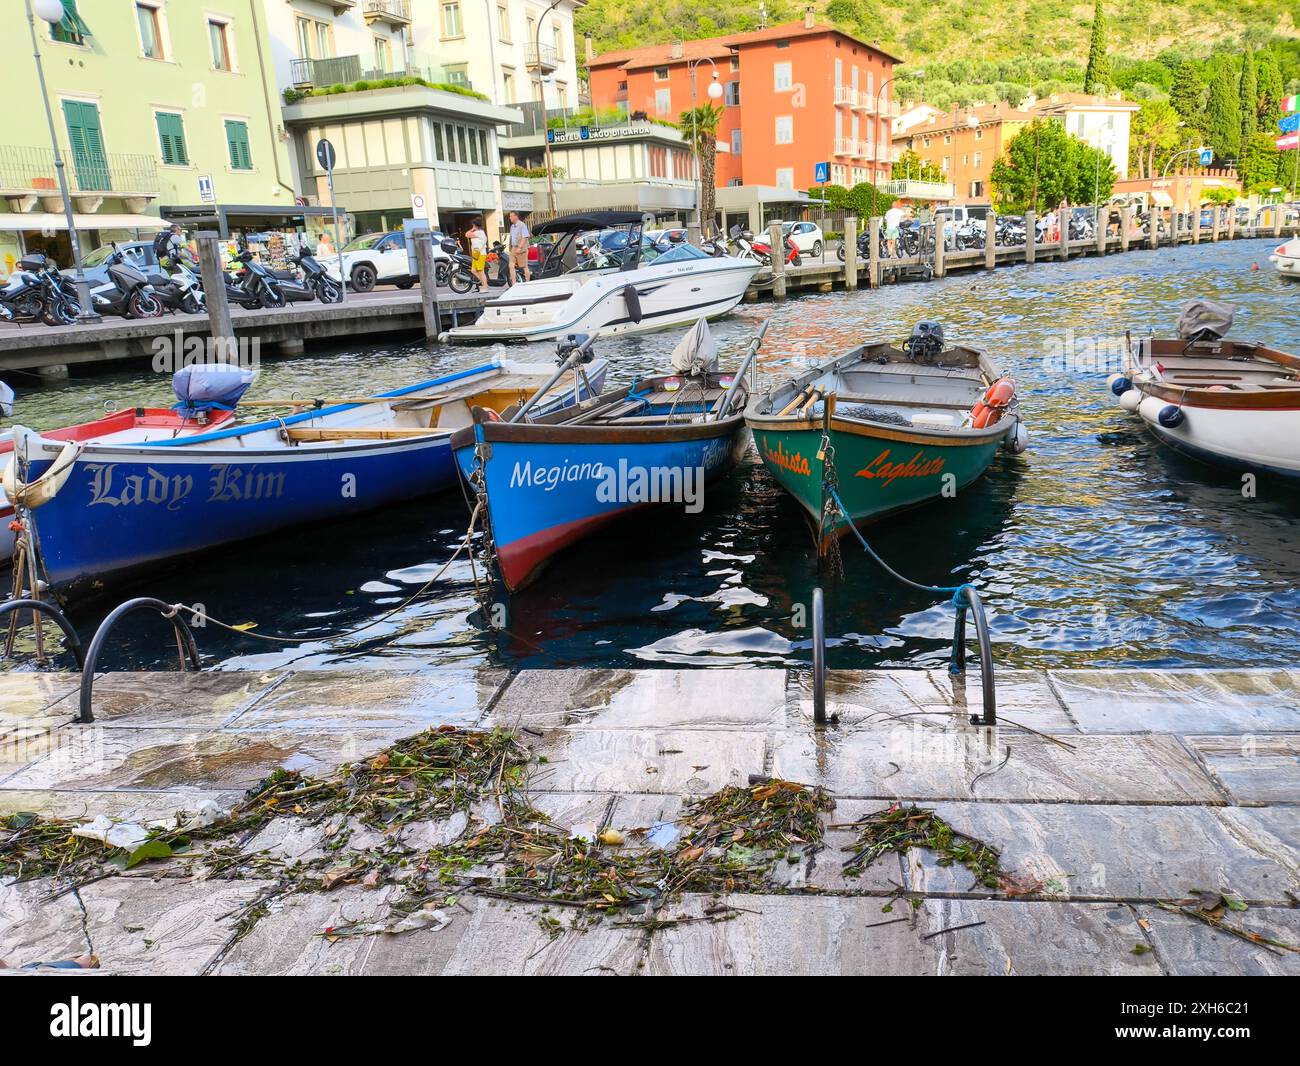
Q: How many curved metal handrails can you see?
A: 4